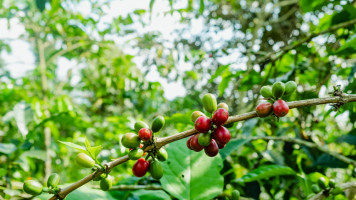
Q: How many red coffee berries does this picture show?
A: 11